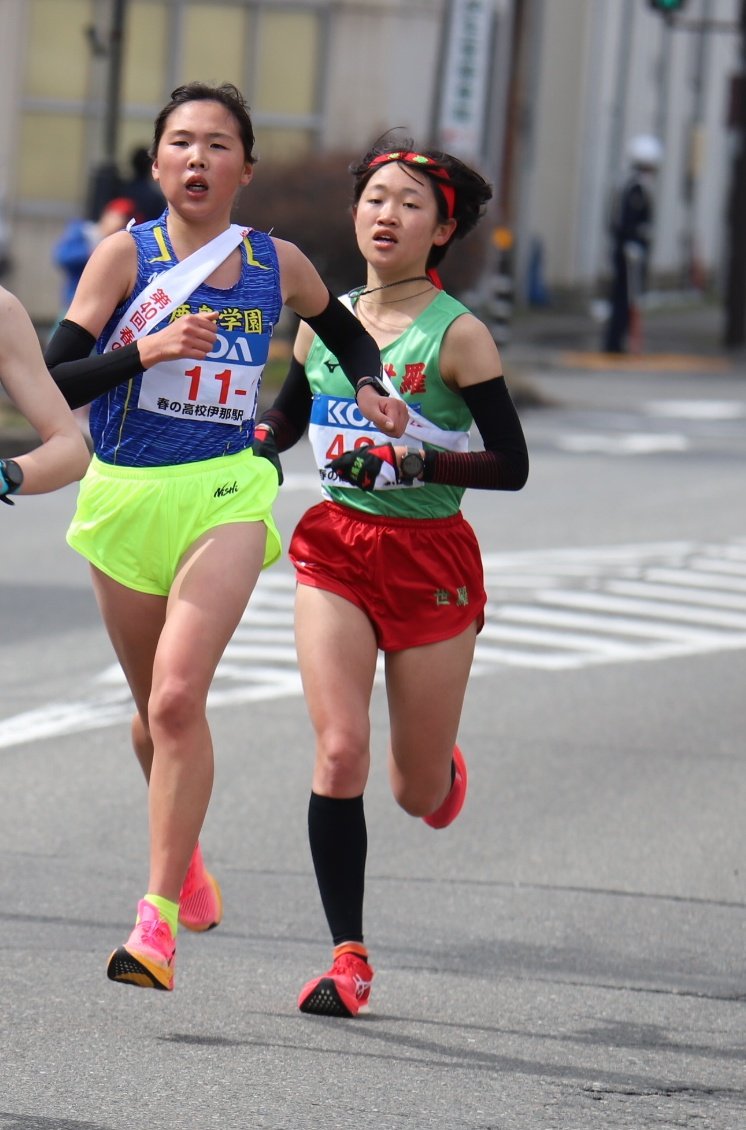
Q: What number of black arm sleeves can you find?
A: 4